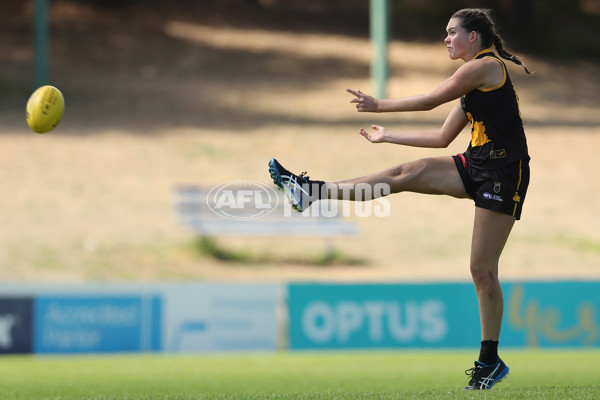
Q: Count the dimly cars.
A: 0